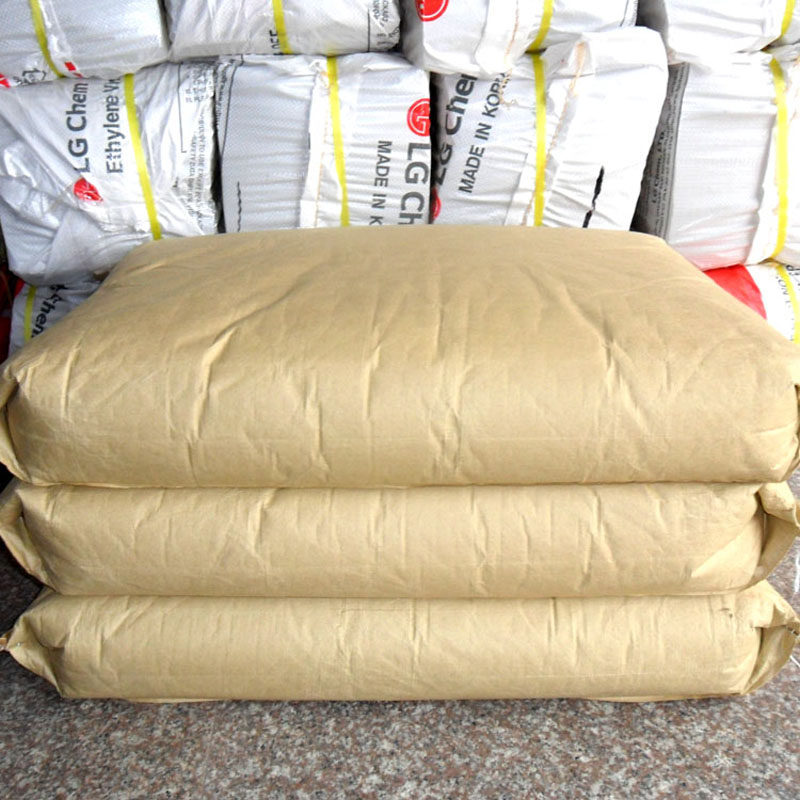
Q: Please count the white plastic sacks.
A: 10